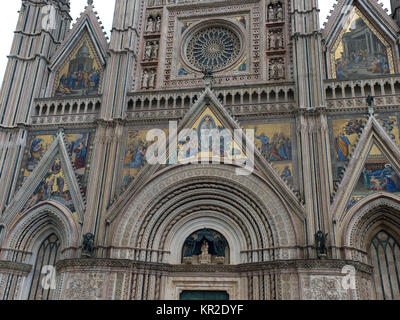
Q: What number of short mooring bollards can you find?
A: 0